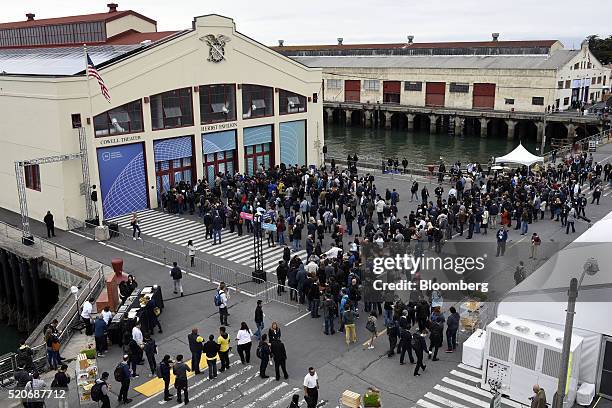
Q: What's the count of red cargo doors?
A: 4